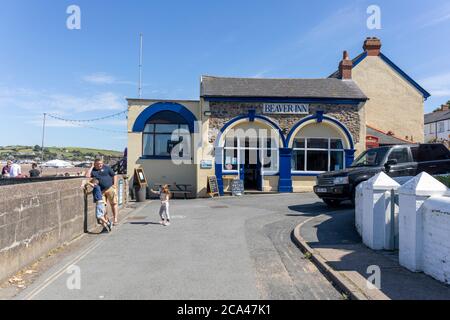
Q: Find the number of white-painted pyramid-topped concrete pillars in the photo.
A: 2